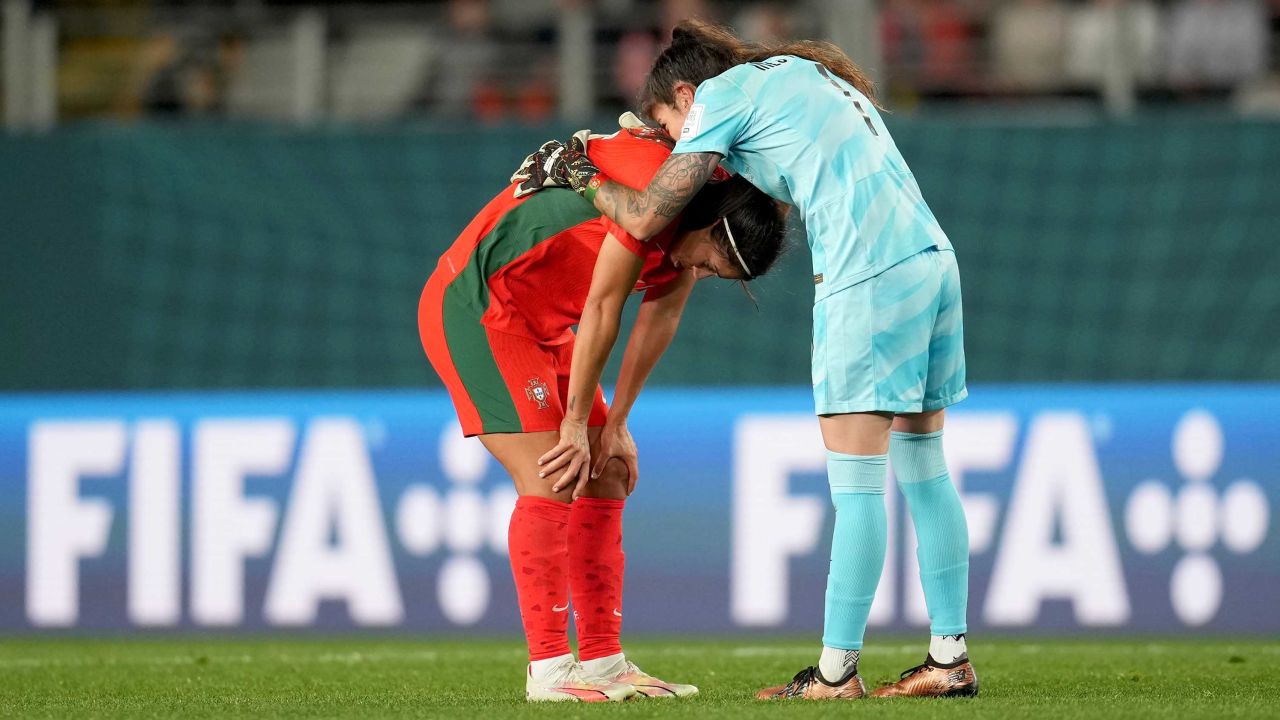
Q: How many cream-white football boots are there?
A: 2